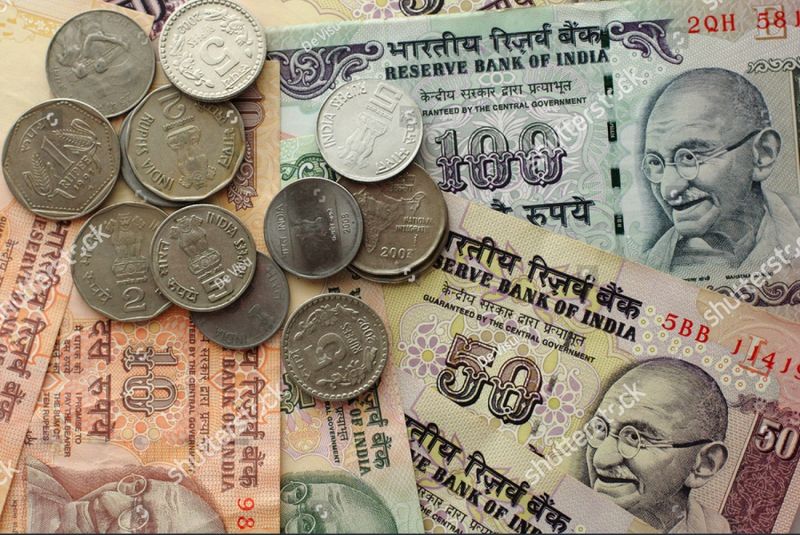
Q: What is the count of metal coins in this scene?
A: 13